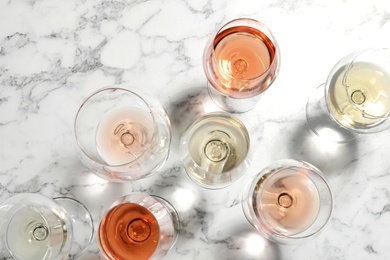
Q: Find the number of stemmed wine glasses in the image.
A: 7